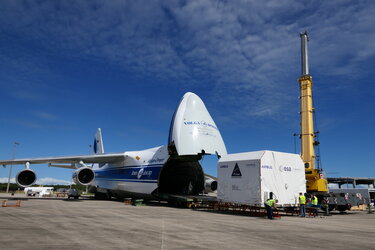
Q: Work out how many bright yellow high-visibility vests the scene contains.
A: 3